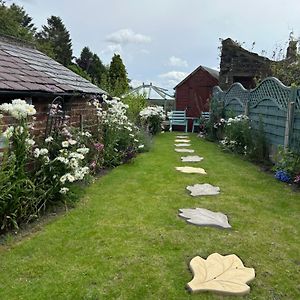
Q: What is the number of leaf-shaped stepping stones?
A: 9